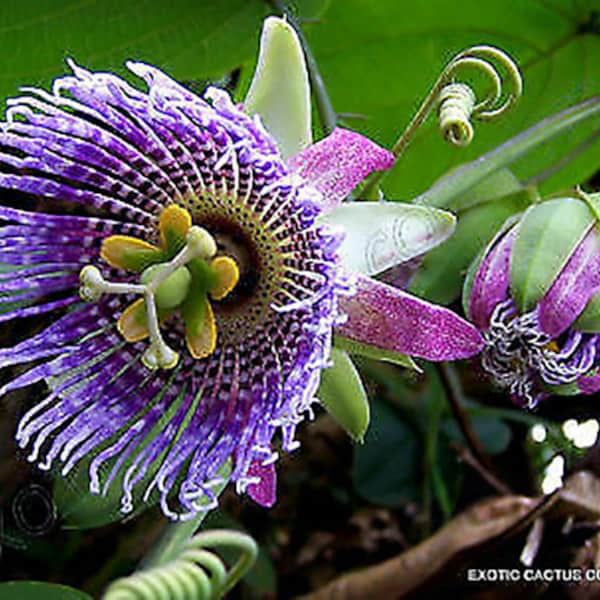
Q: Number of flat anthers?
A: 5